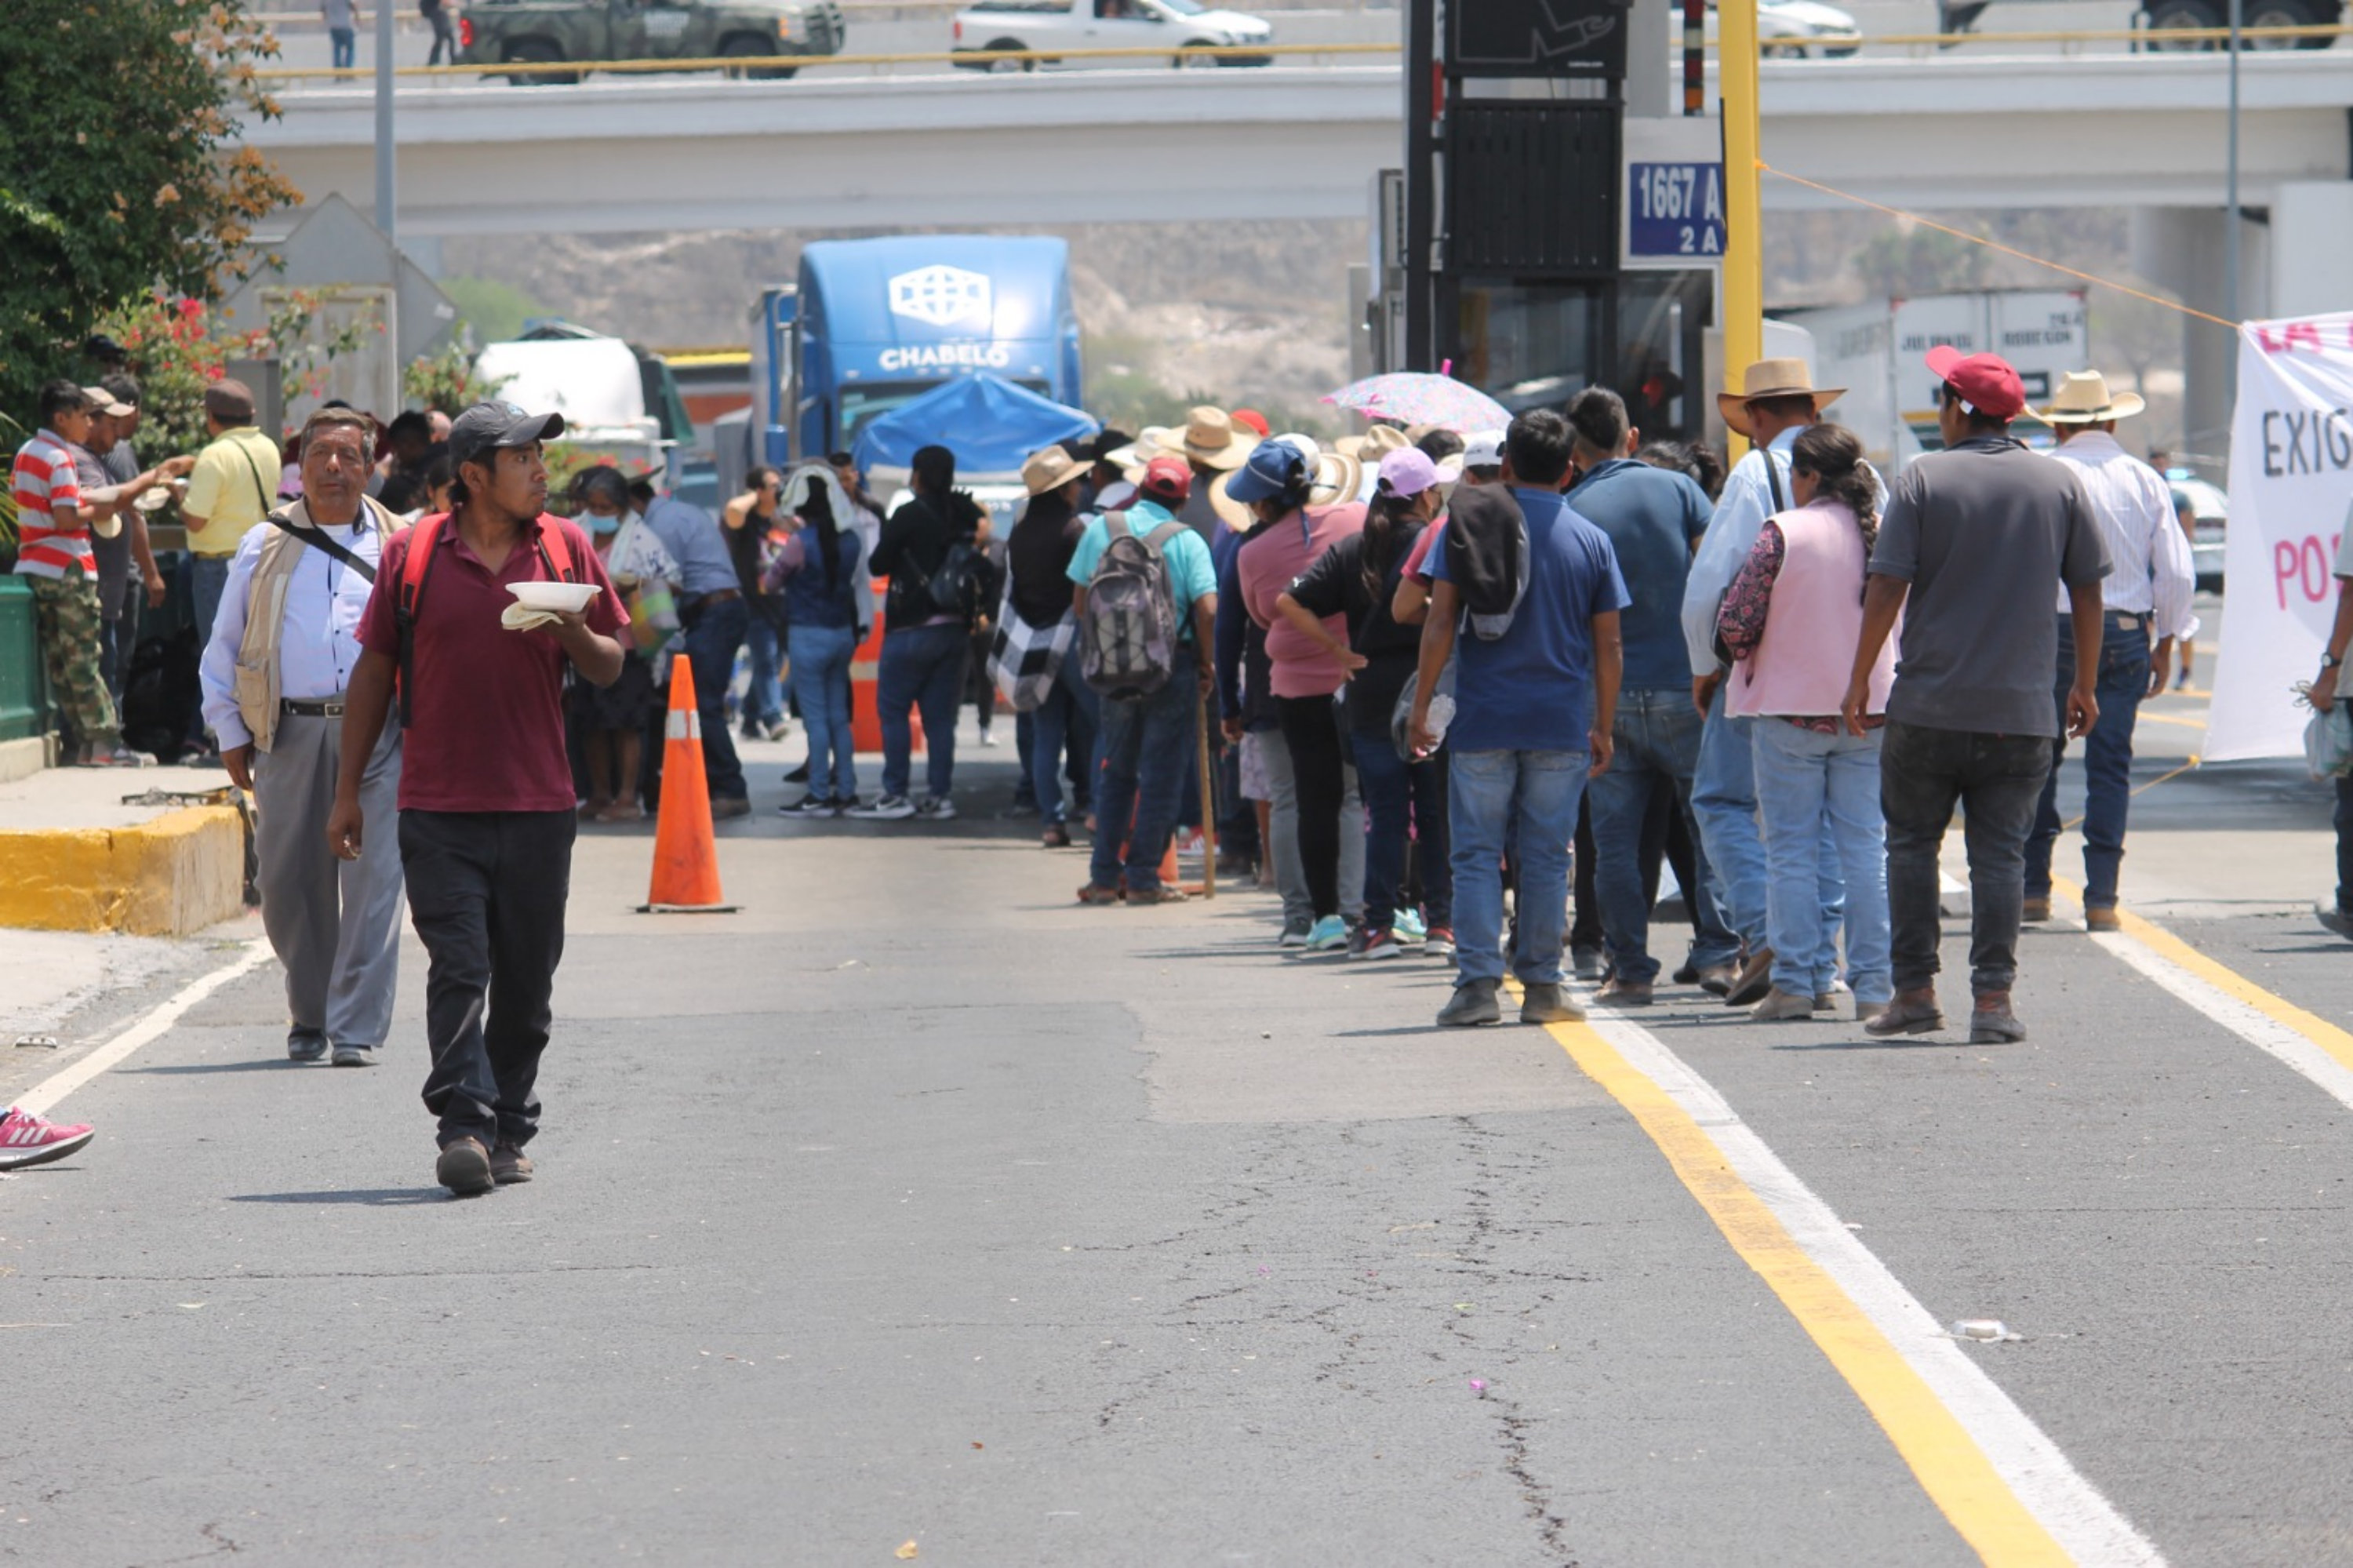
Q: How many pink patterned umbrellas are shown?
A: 1